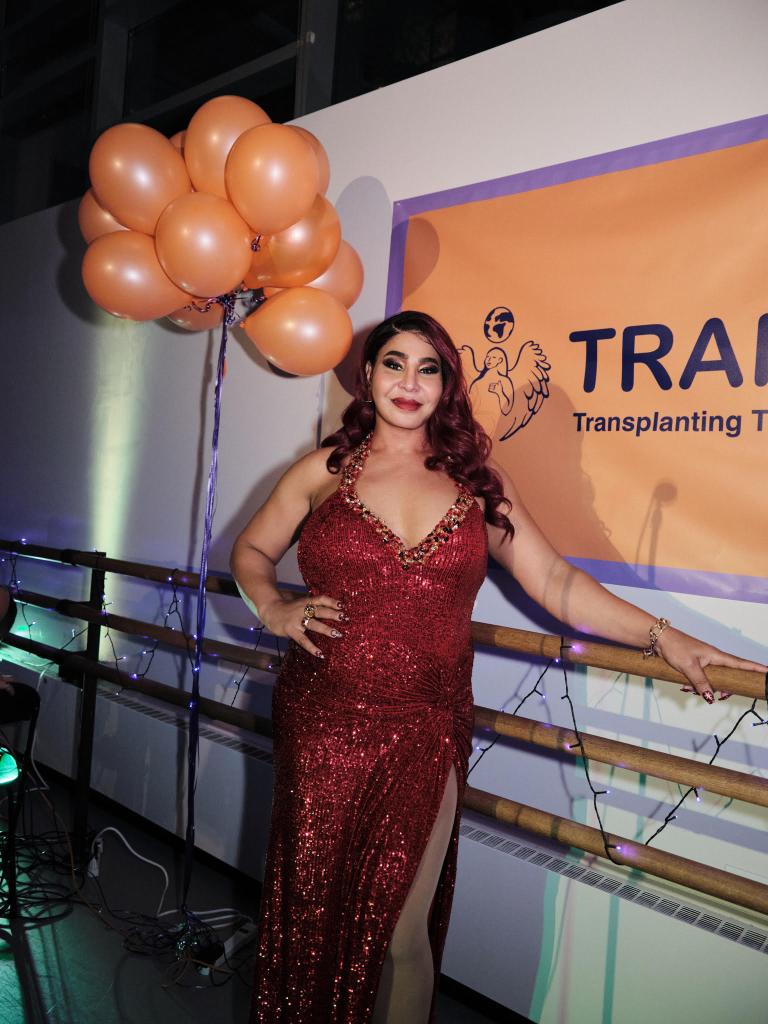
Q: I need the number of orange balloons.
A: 12